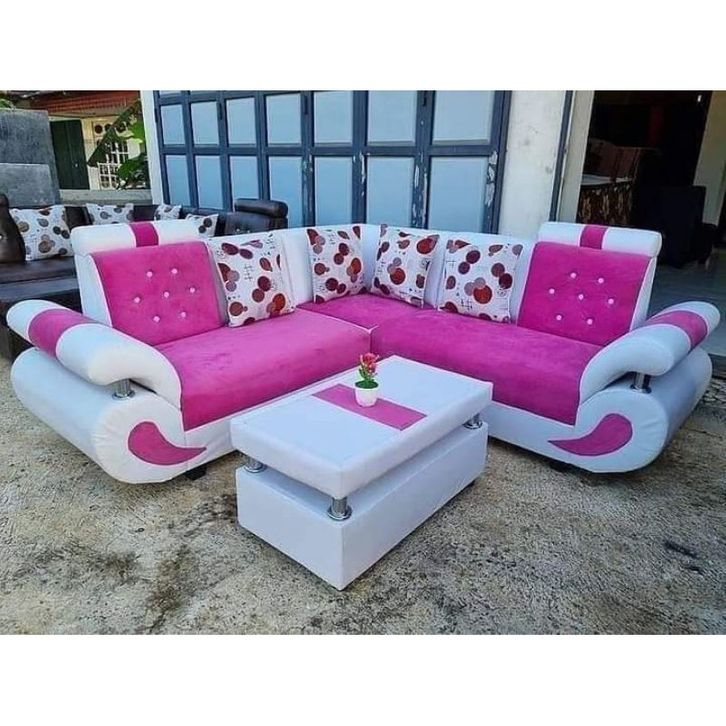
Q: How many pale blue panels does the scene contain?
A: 14